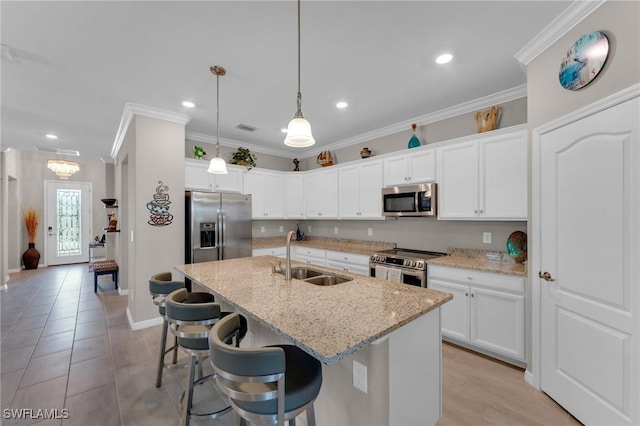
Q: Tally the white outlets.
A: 7